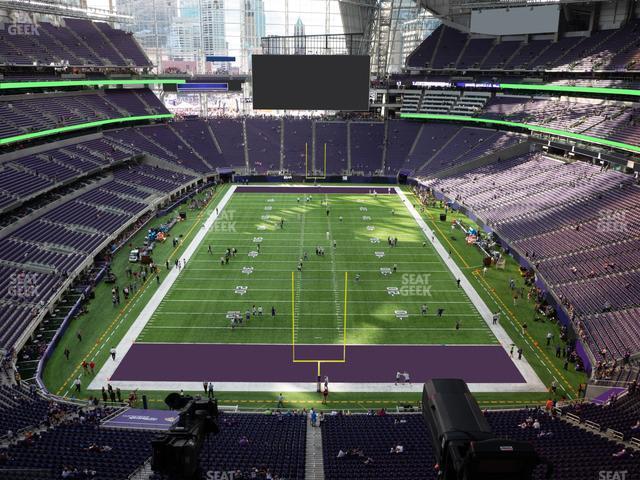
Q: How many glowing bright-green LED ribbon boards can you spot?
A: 4